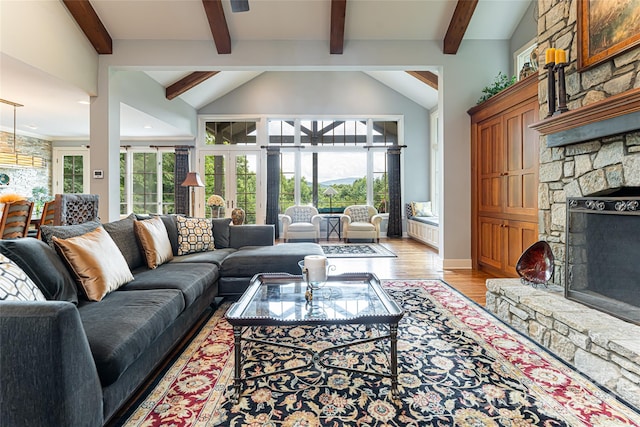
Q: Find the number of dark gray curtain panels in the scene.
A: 3